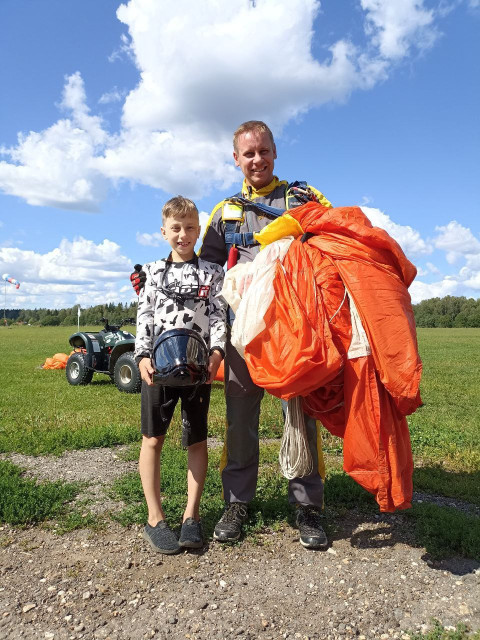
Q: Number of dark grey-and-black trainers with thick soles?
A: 2